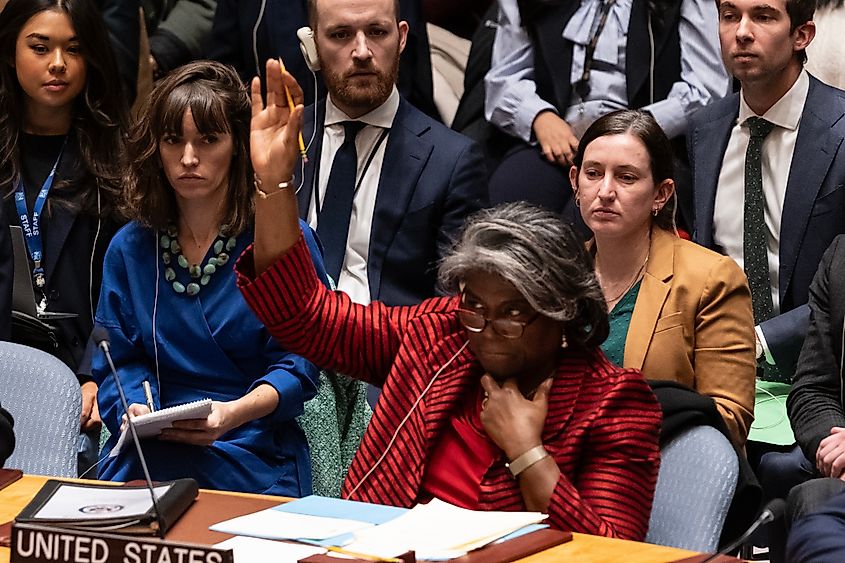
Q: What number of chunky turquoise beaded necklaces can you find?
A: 1